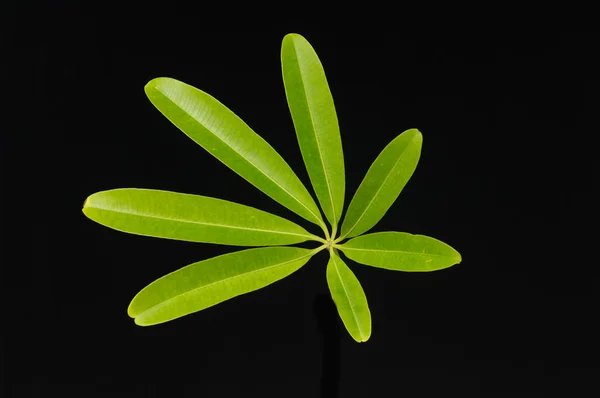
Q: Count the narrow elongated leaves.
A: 7